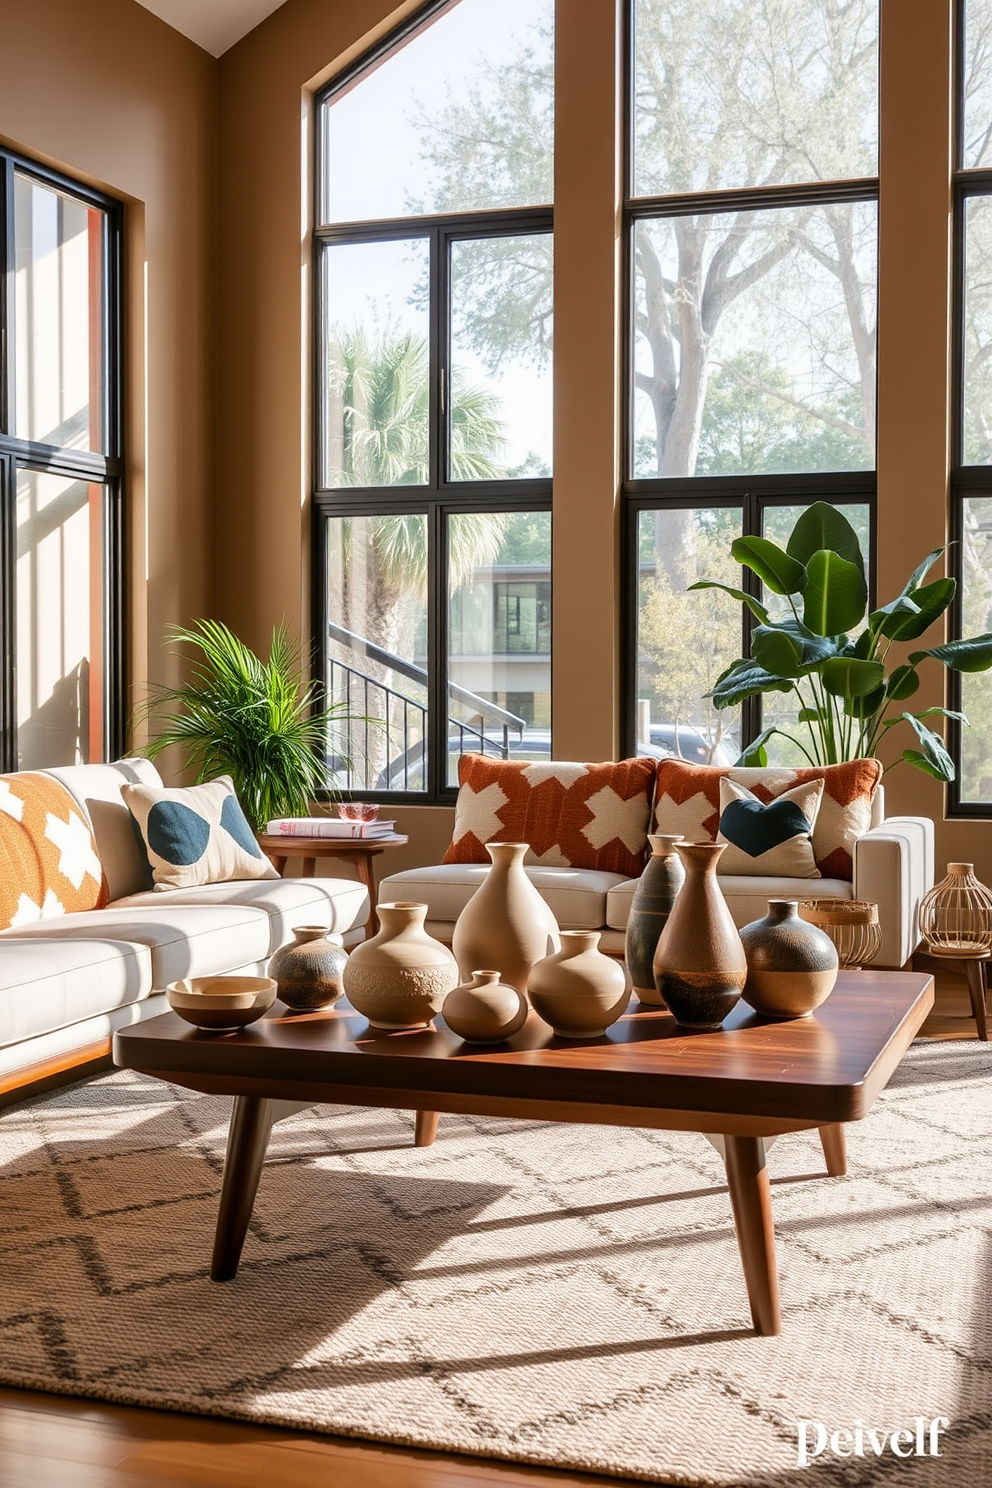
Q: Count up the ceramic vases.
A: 8